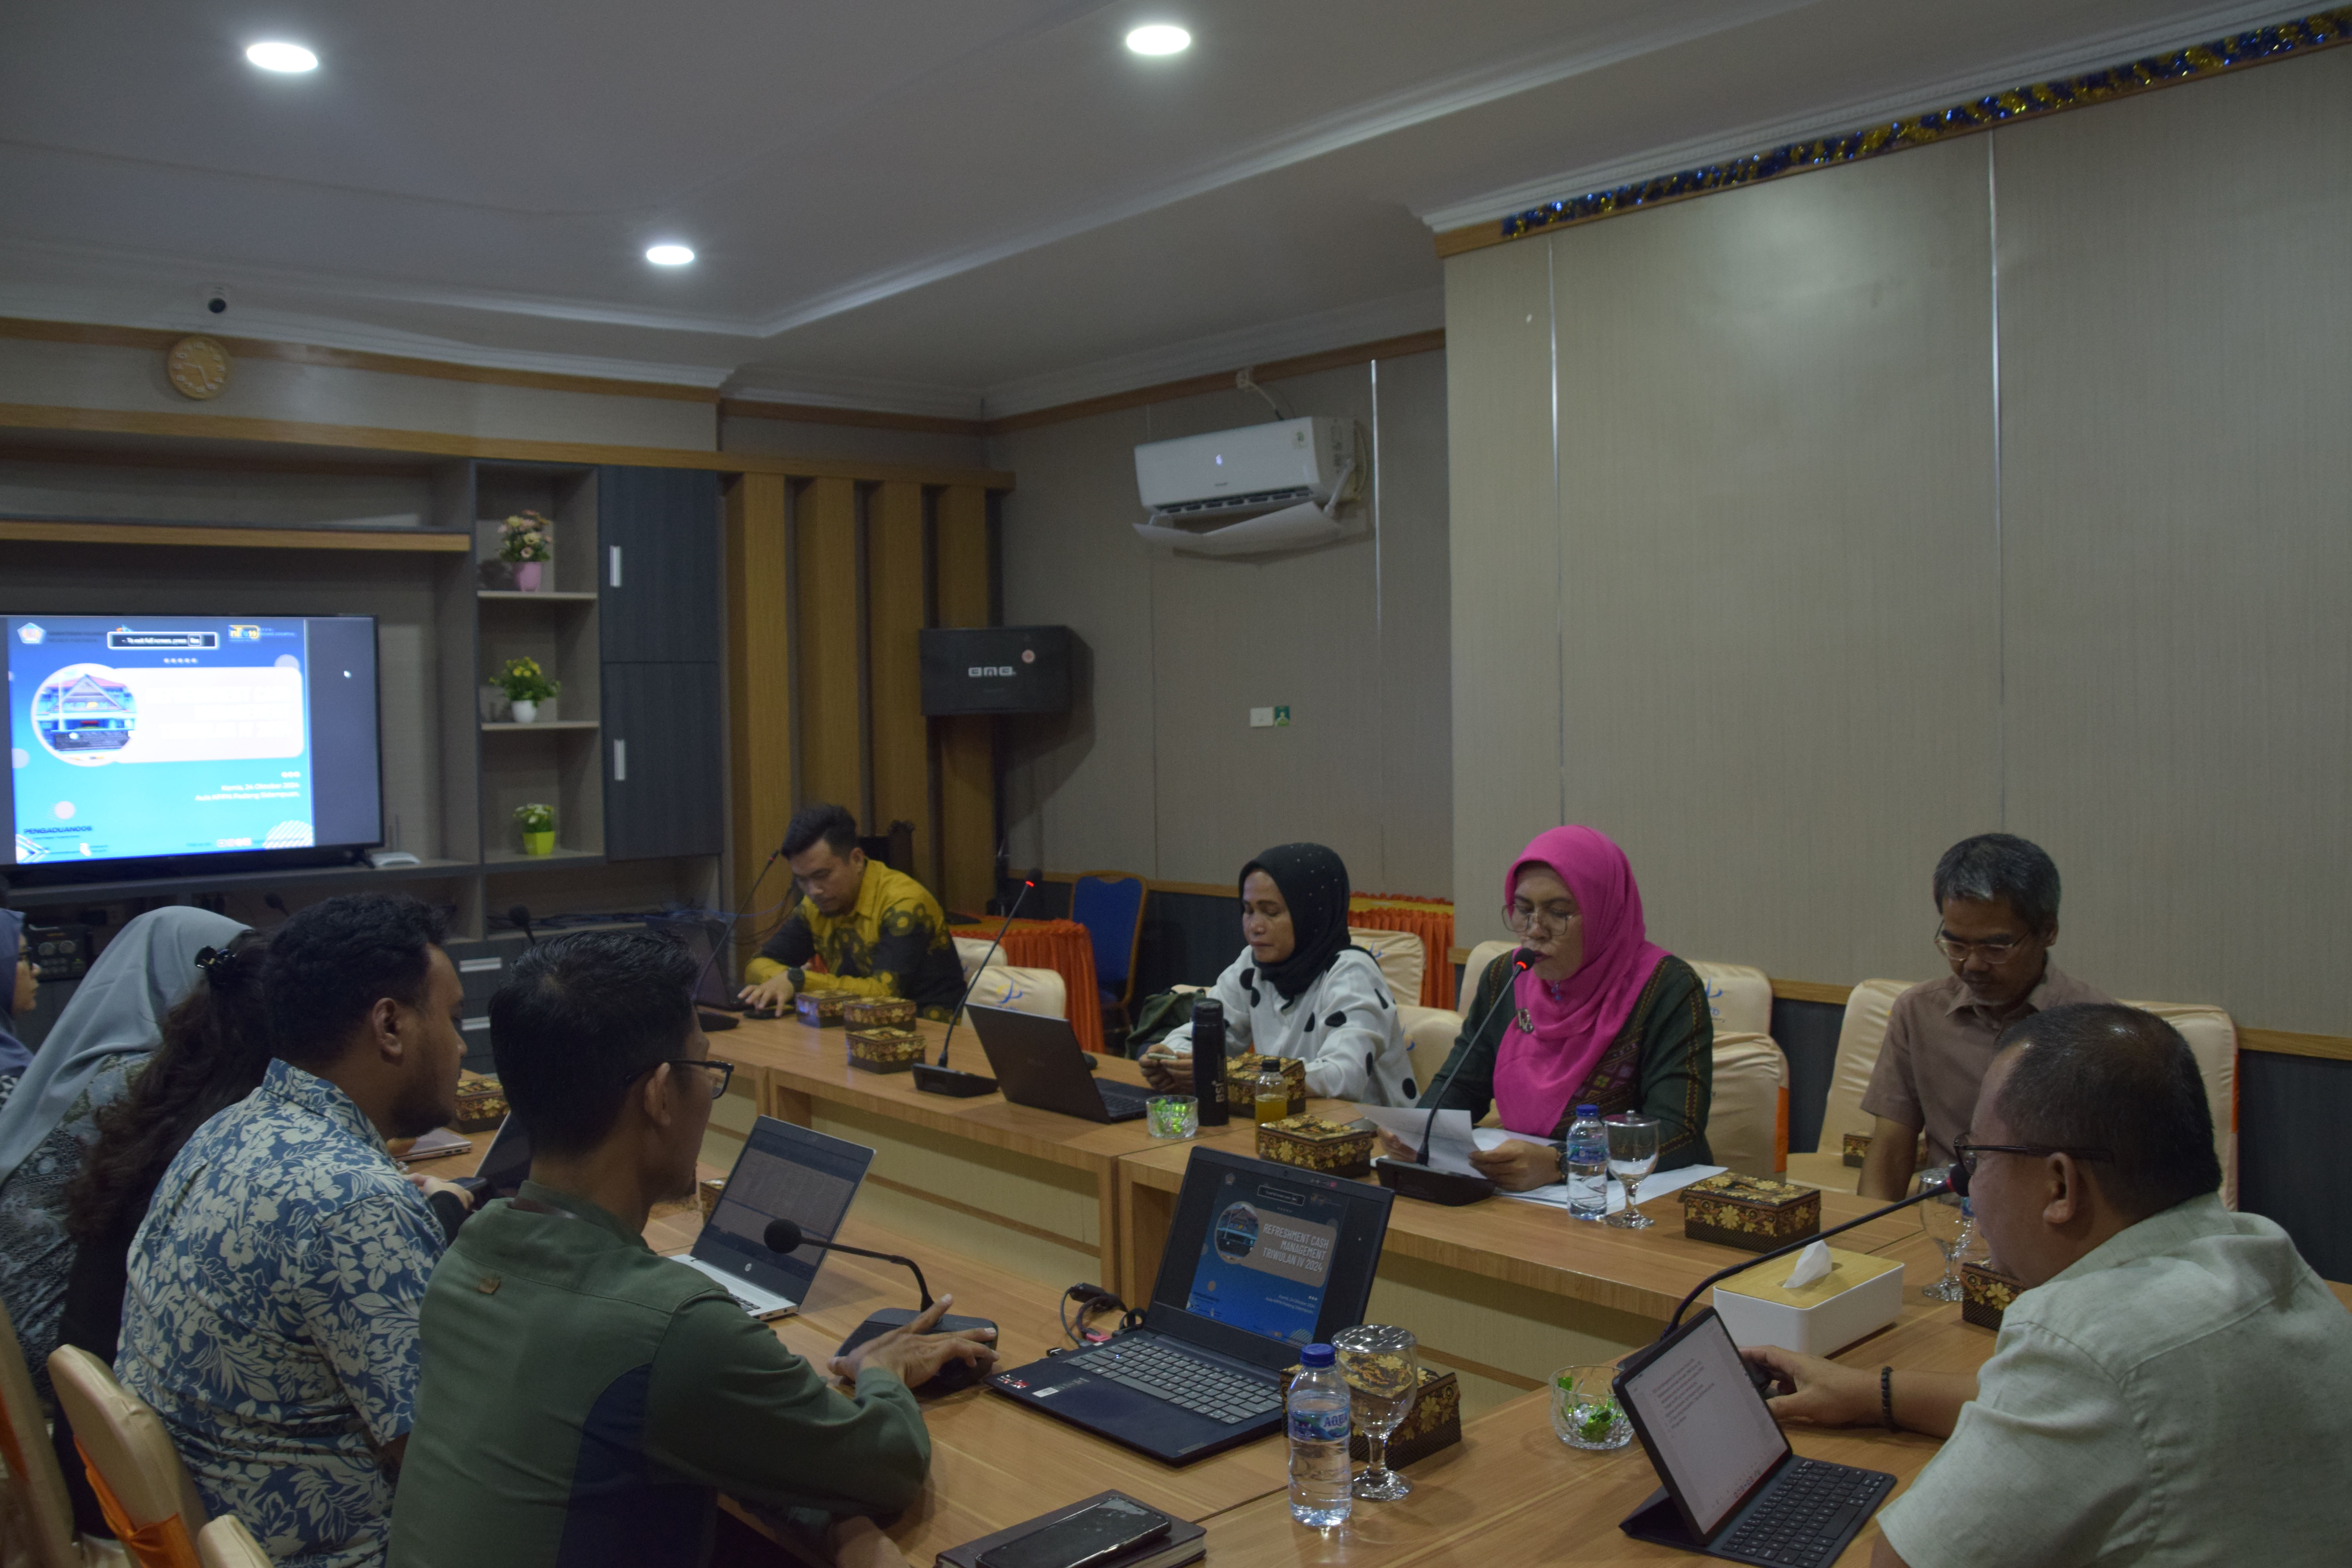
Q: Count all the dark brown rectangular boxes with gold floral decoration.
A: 11